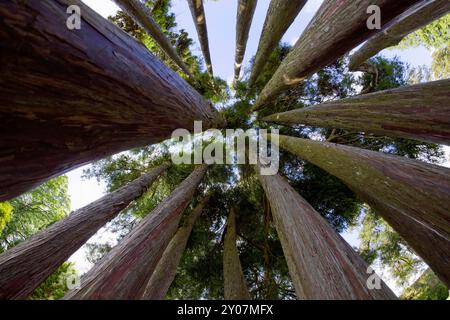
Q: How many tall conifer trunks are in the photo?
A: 14